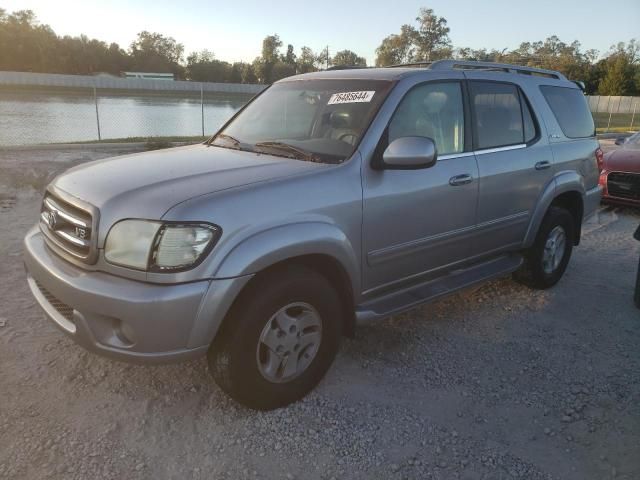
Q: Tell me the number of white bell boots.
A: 0